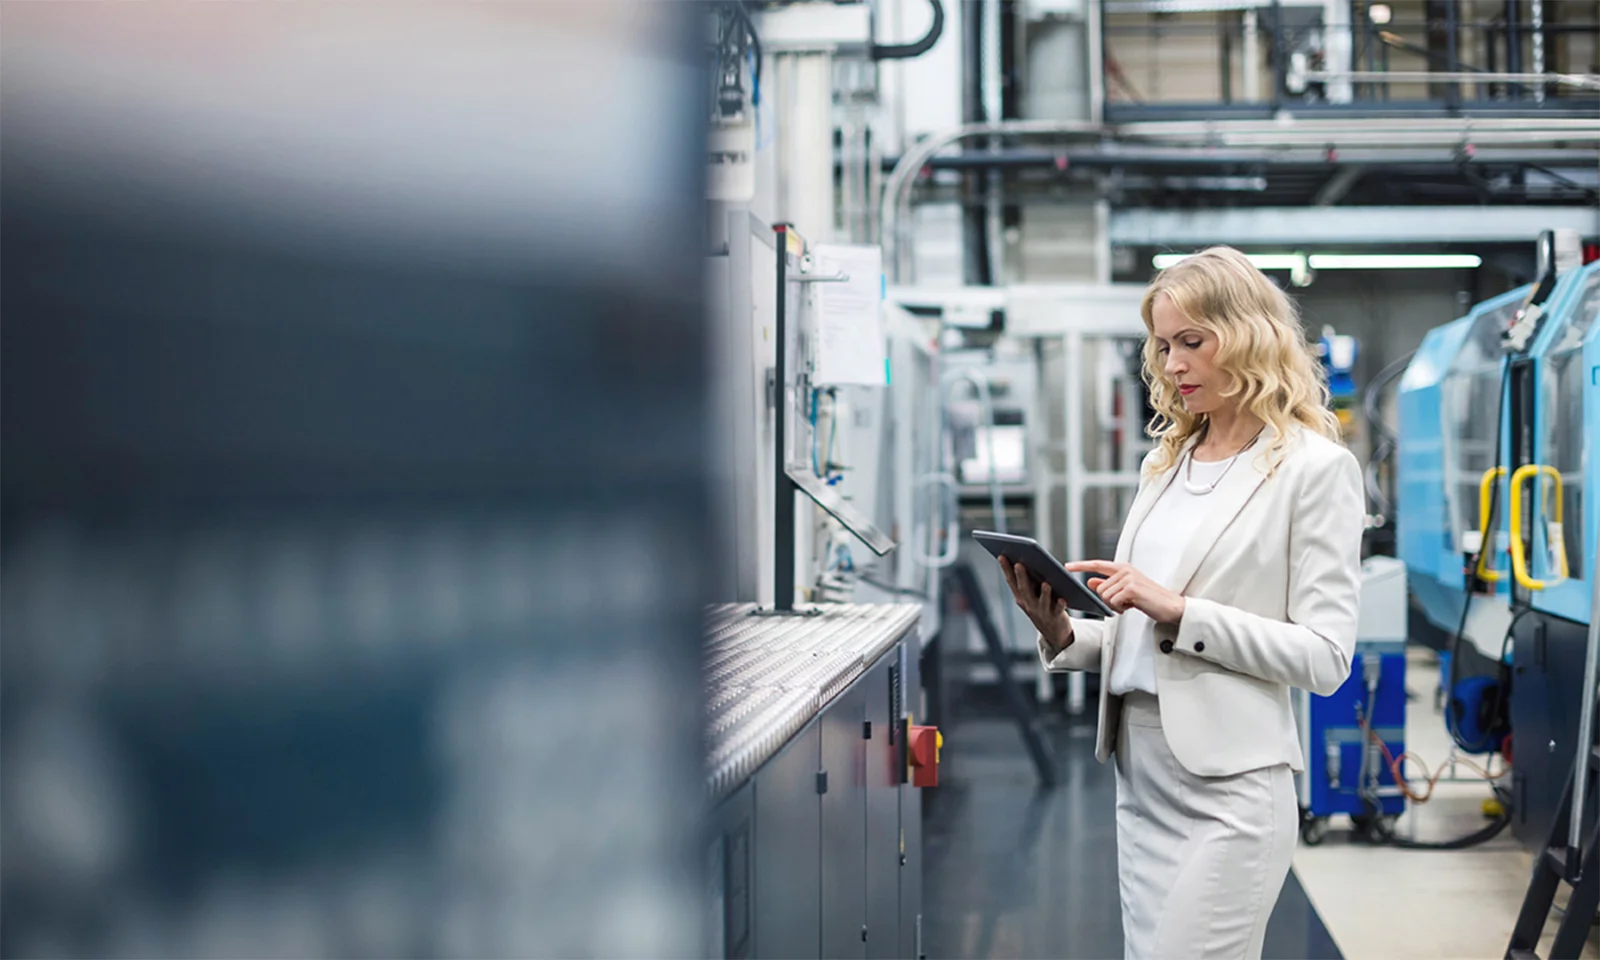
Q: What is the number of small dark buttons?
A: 2